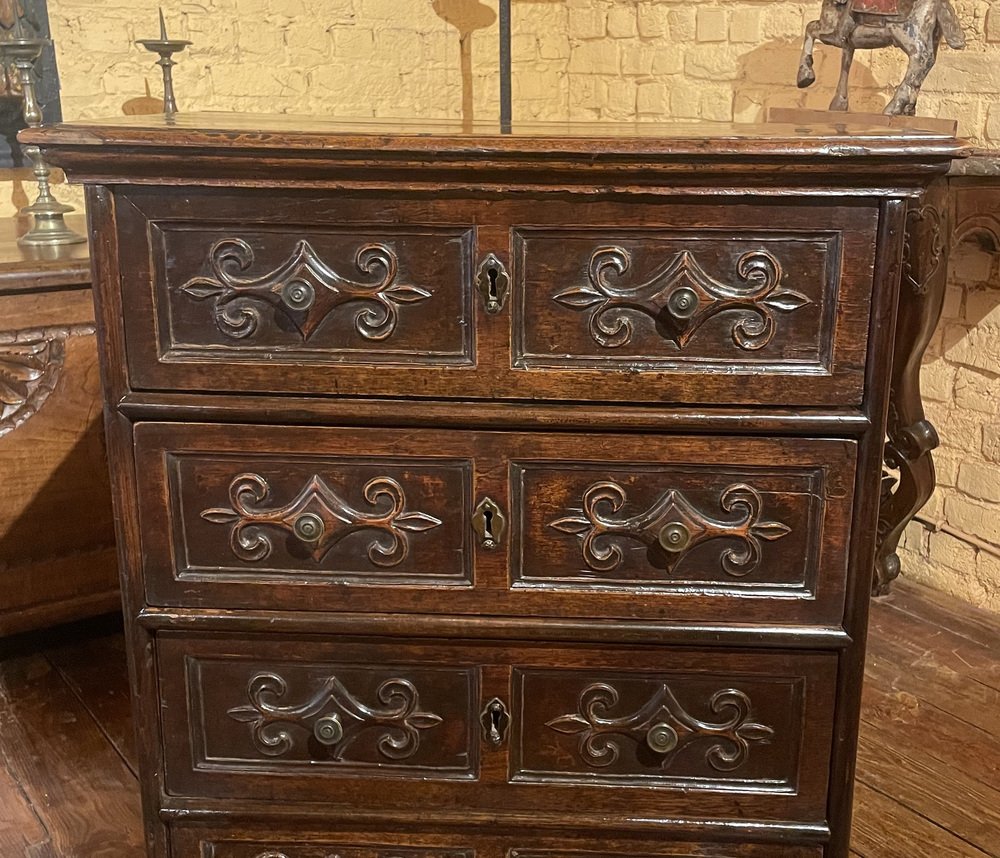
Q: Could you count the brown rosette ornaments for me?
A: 6